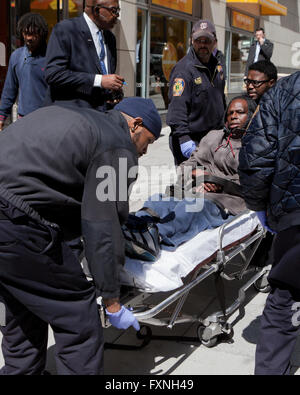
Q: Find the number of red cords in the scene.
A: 2